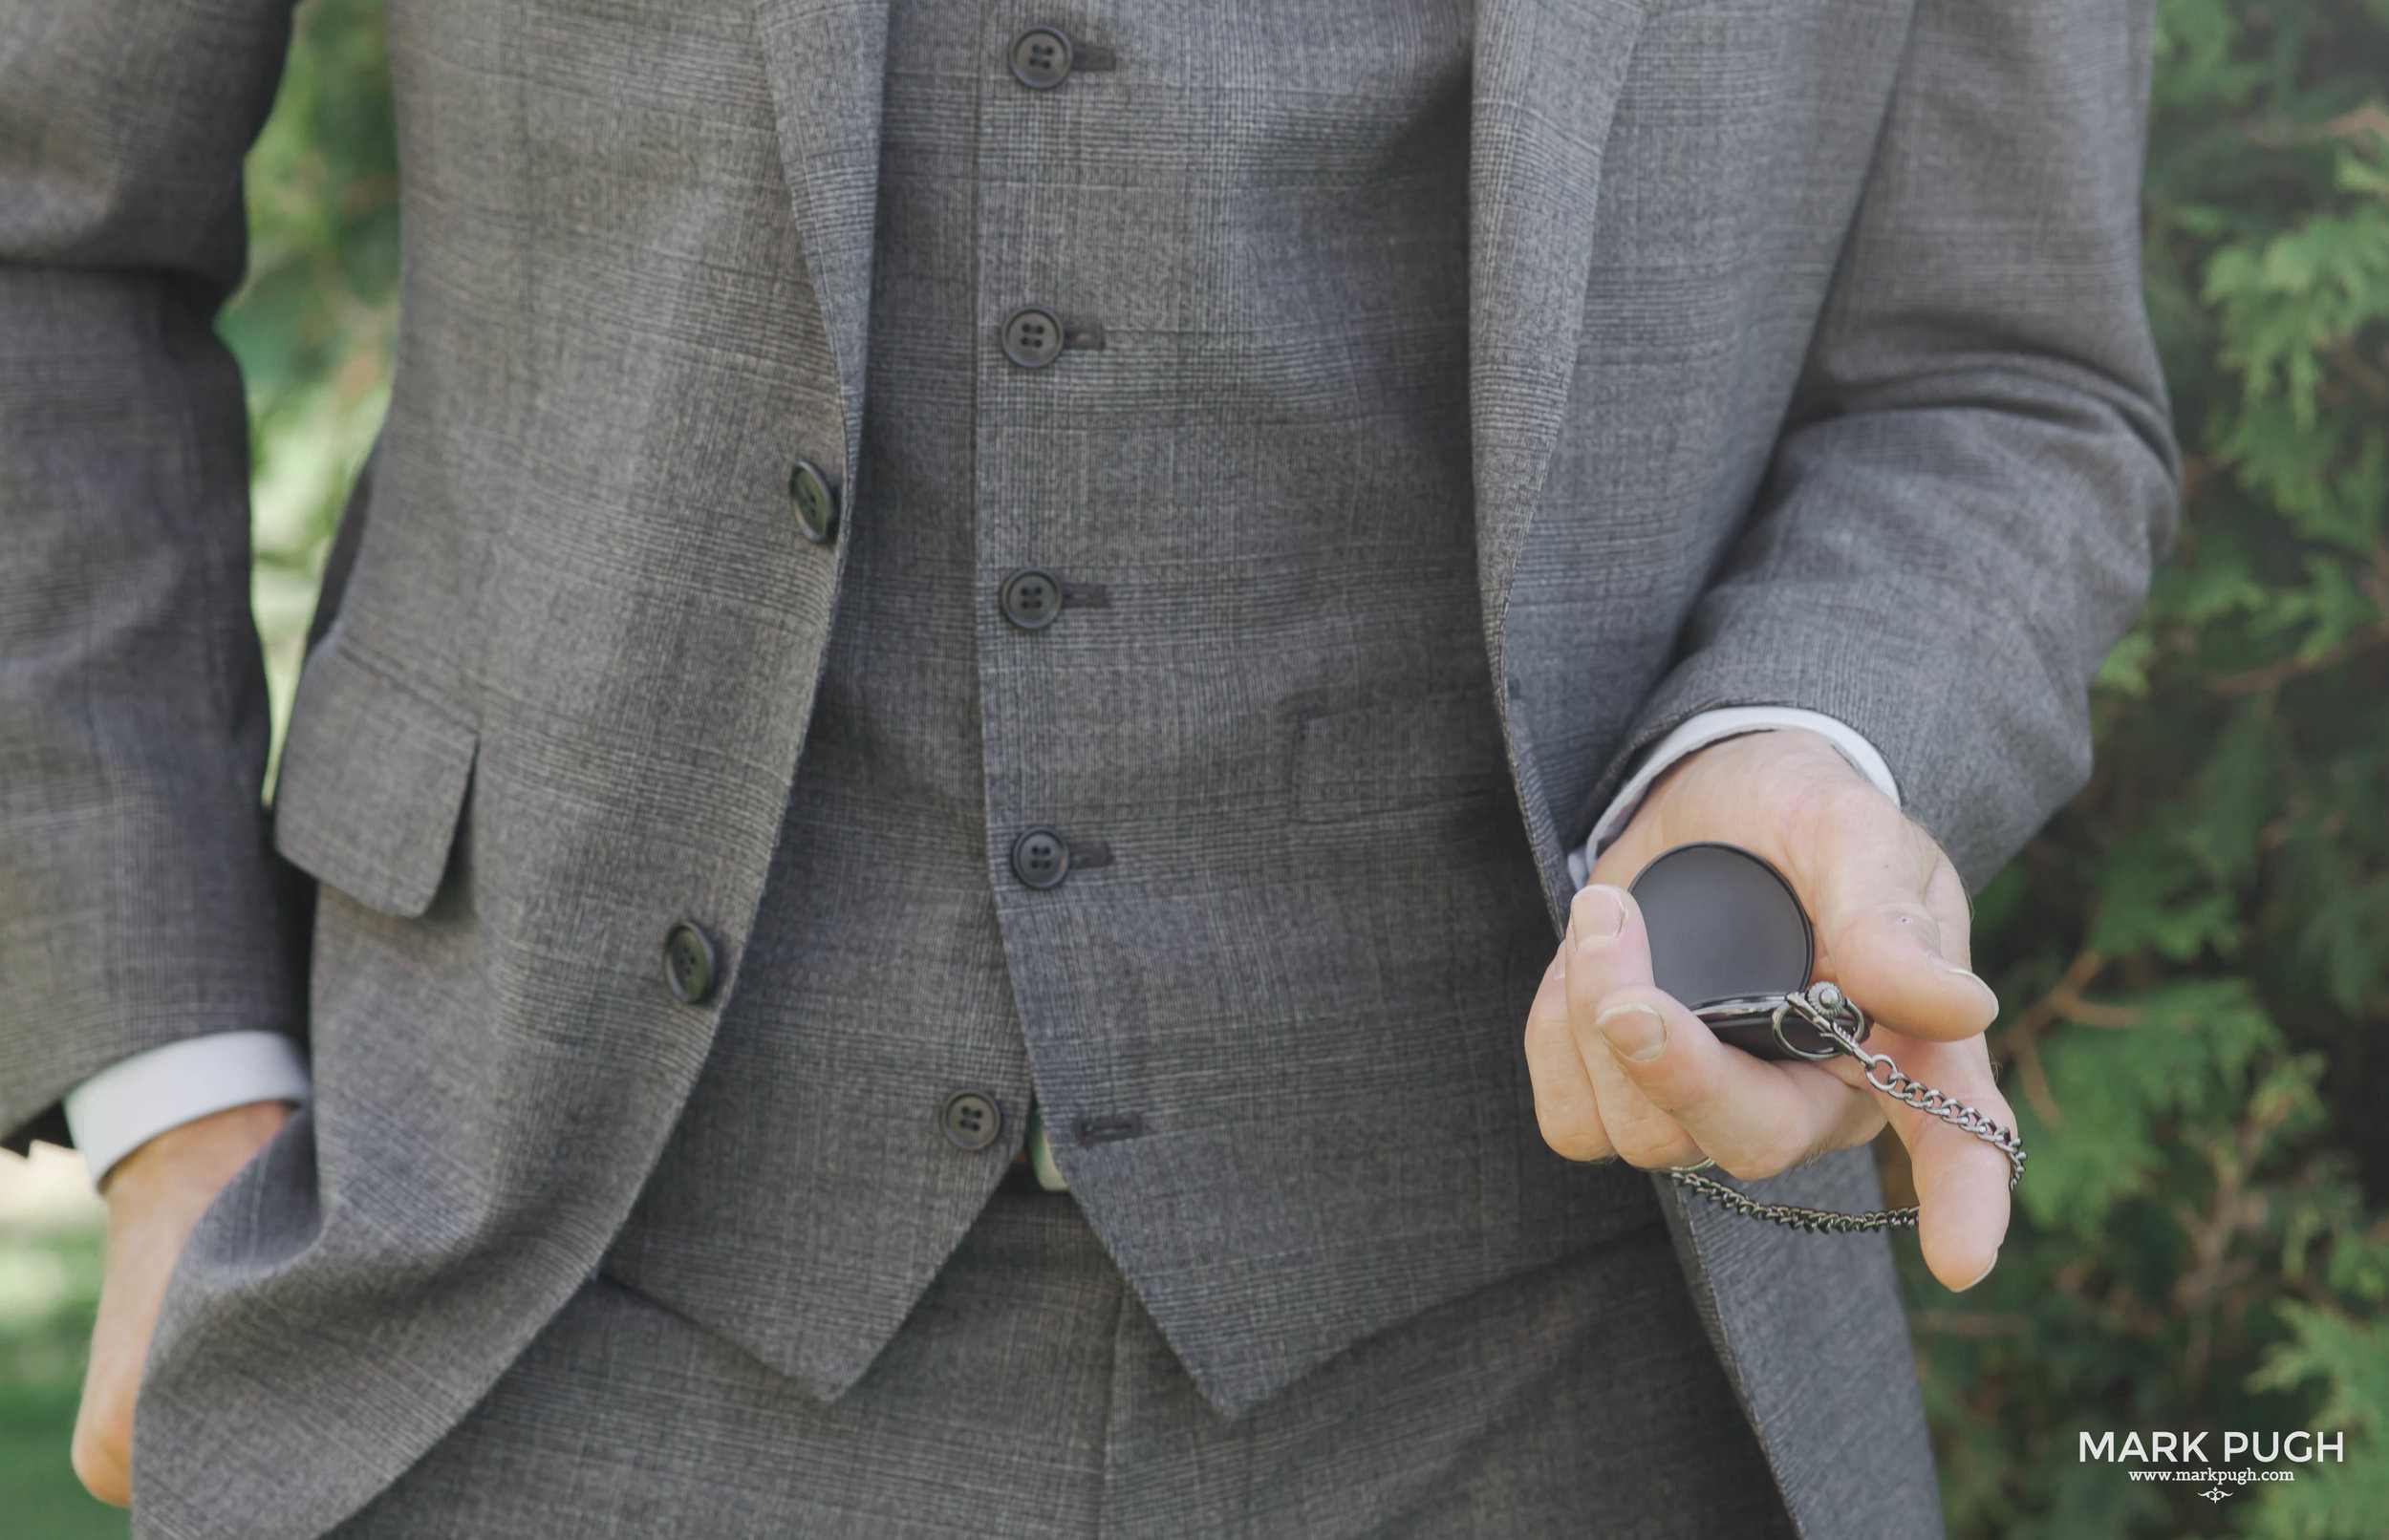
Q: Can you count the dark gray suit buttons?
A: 7